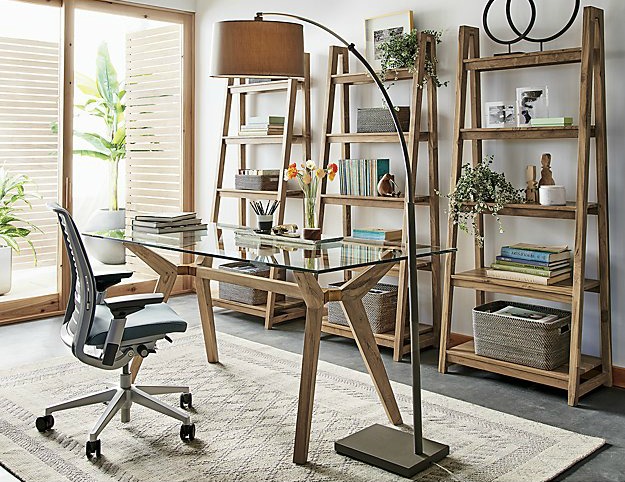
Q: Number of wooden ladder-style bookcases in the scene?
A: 3